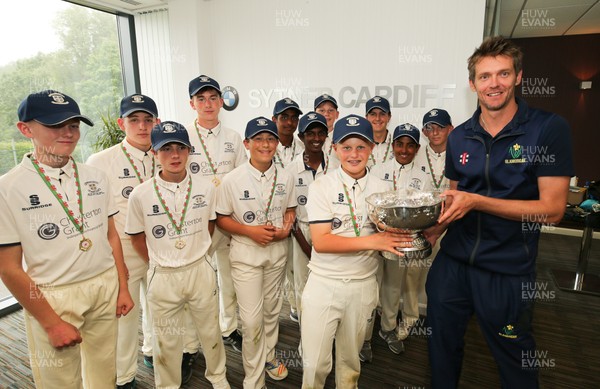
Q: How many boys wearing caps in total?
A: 12